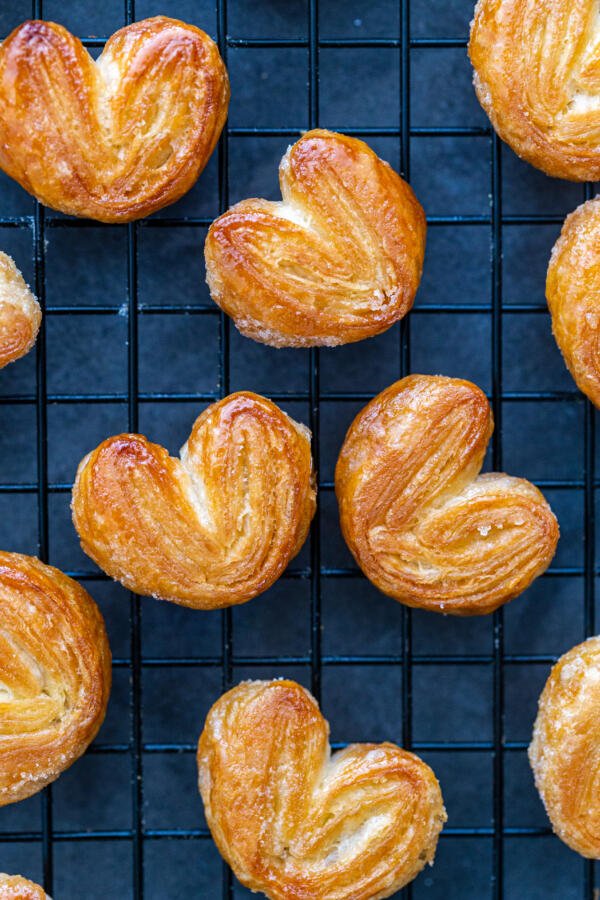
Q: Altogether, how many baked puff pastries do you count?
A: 11